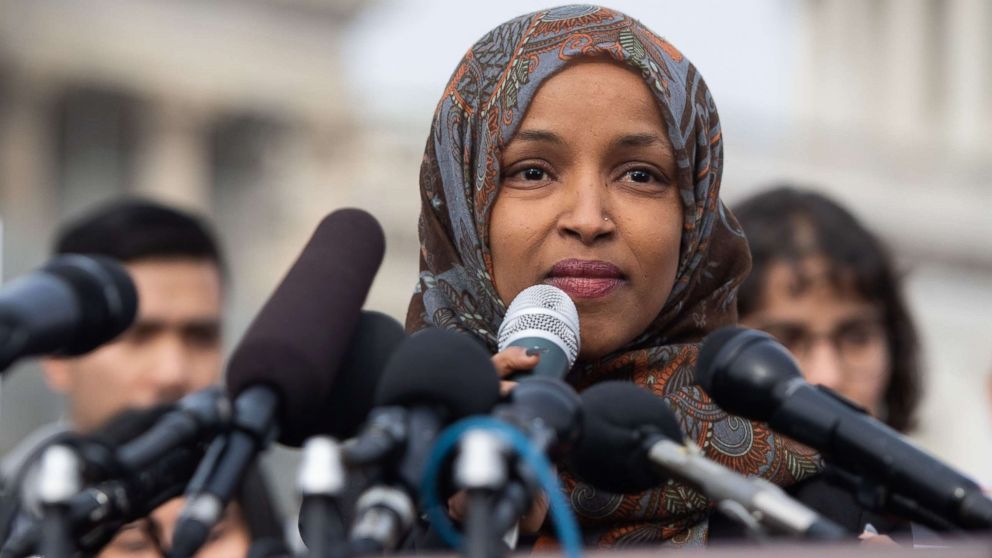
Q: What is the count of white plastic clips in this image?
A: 3